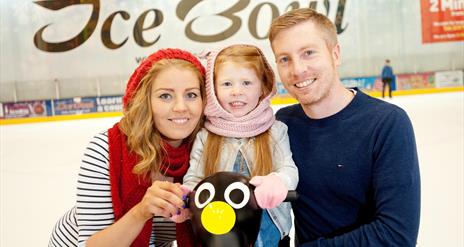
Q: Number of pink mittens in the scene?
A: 2